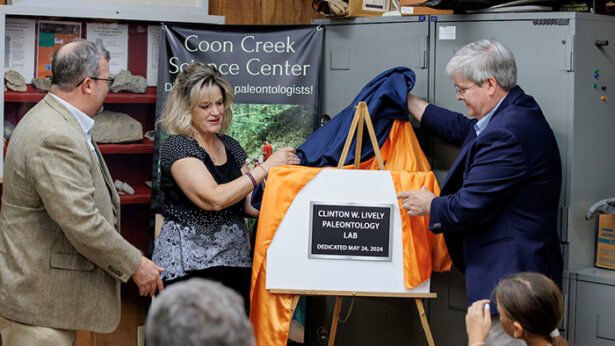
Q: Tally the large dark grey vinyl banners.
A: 1